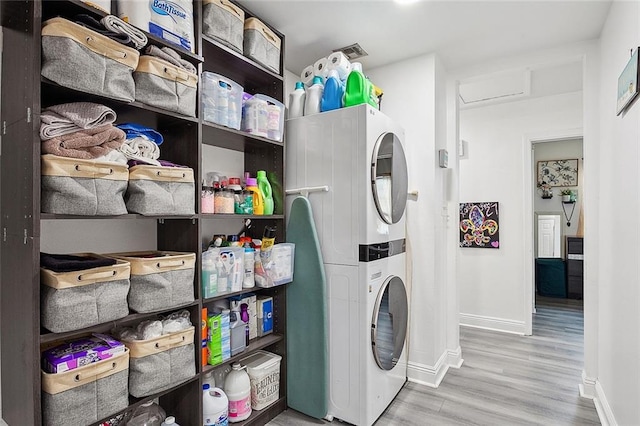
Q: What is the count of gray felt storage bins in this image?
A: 10